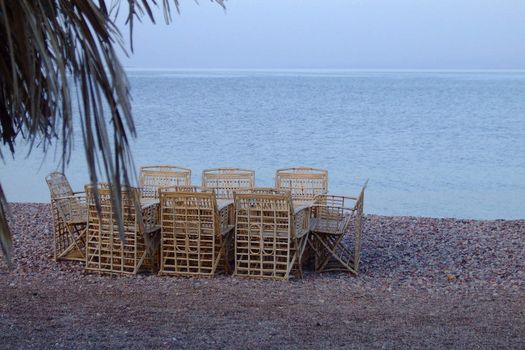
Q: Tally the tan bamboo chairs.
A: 8